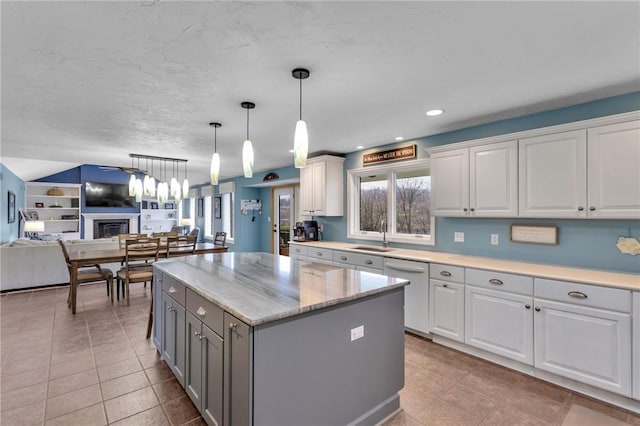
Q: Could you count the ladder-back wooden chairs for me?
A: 6